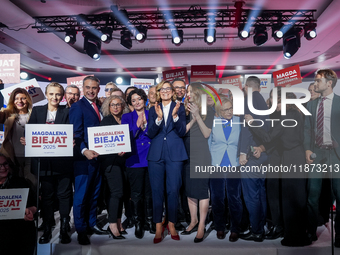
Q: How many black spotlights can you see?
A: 12